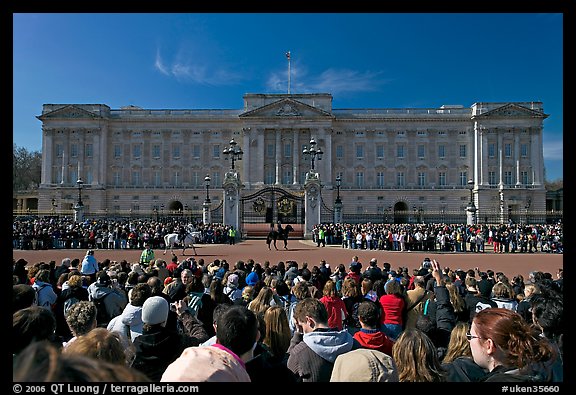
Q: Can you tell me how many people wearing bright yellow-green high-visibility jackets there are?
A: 3